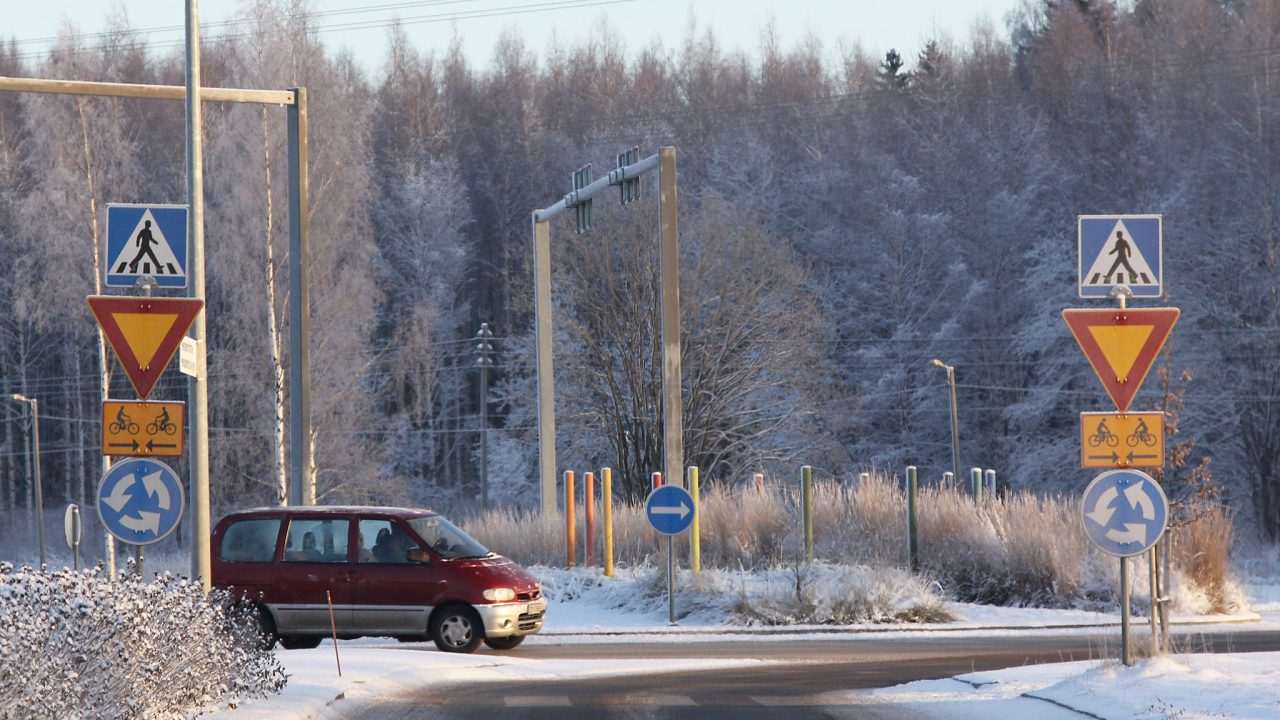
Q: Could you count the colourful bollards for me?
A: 12